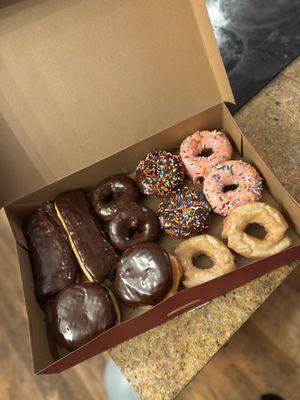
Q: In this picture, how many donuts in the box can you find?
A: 12